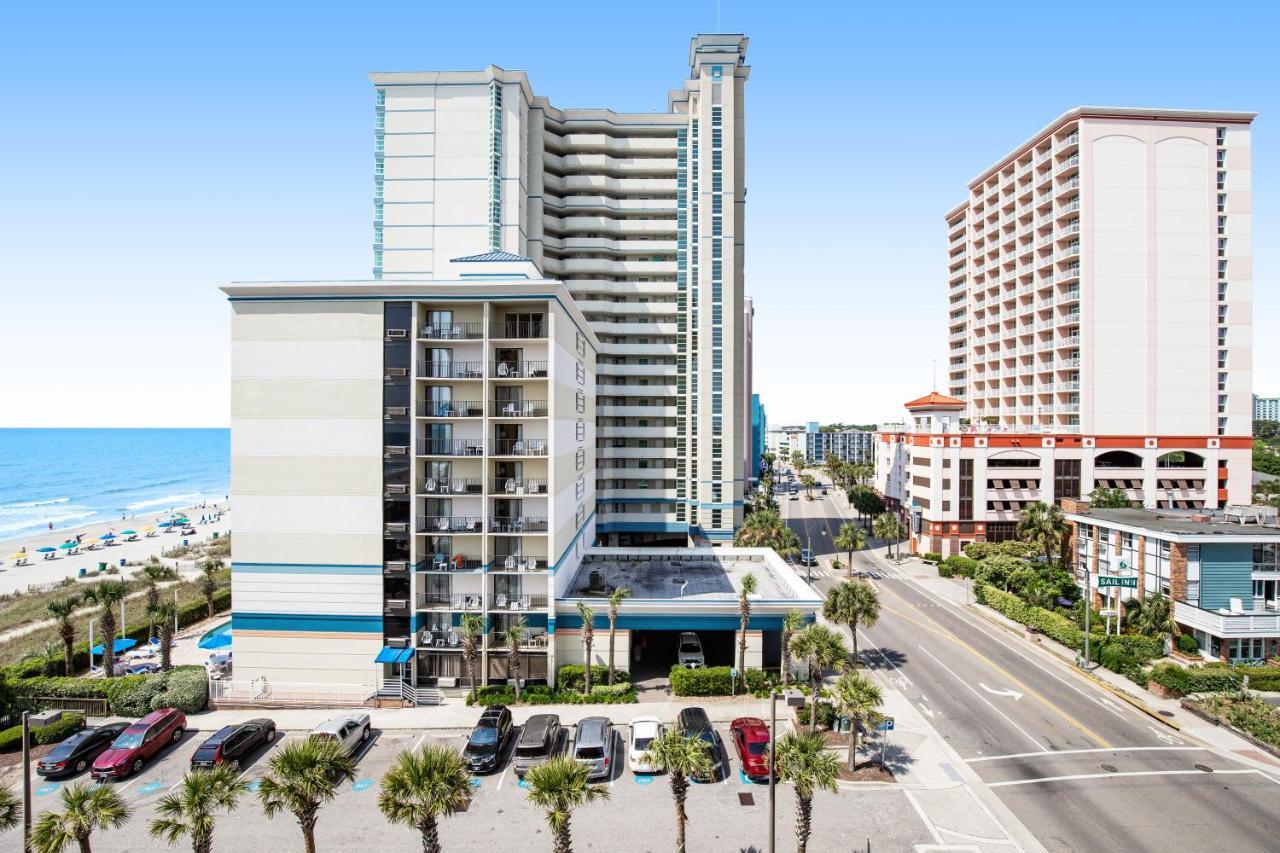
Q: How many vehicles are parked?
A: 11